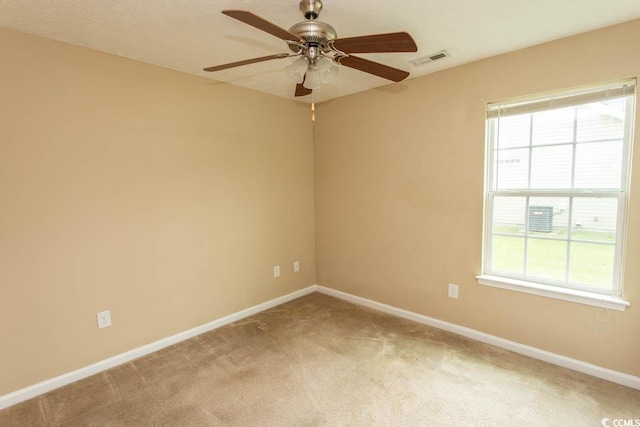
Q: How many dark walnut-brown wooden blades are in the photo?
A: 5